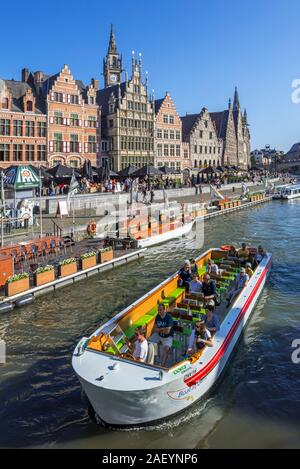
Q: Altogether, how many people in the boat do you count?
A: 13